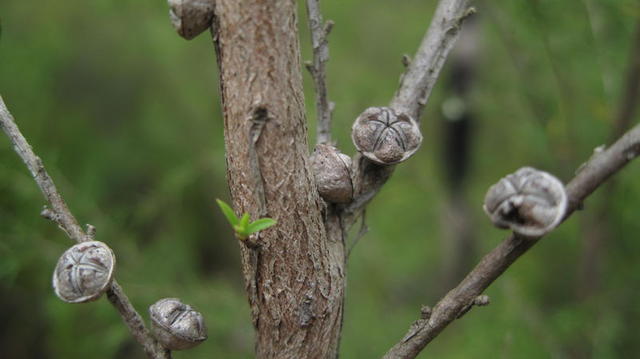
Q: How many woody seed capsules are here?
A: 6